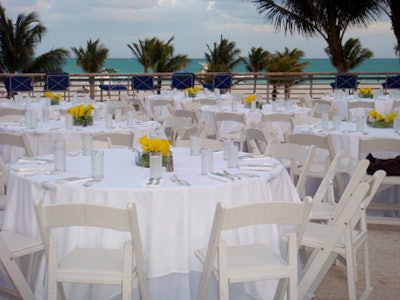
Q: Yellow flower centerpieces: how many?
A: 7